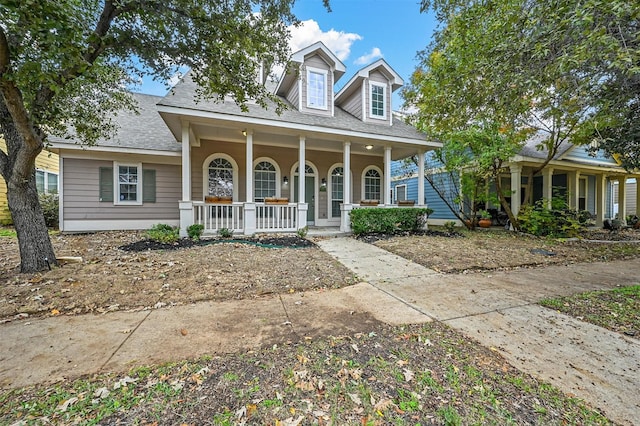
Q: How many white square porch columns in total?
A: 6